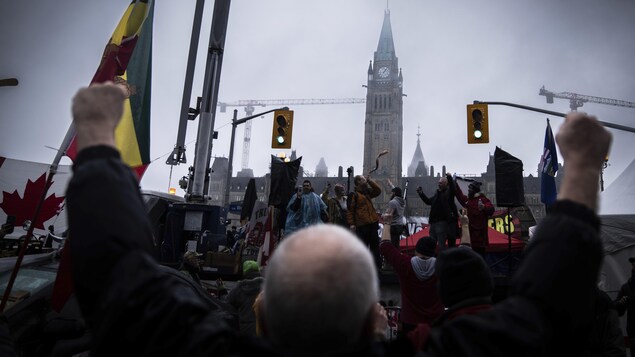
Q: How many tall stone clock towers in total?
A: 1